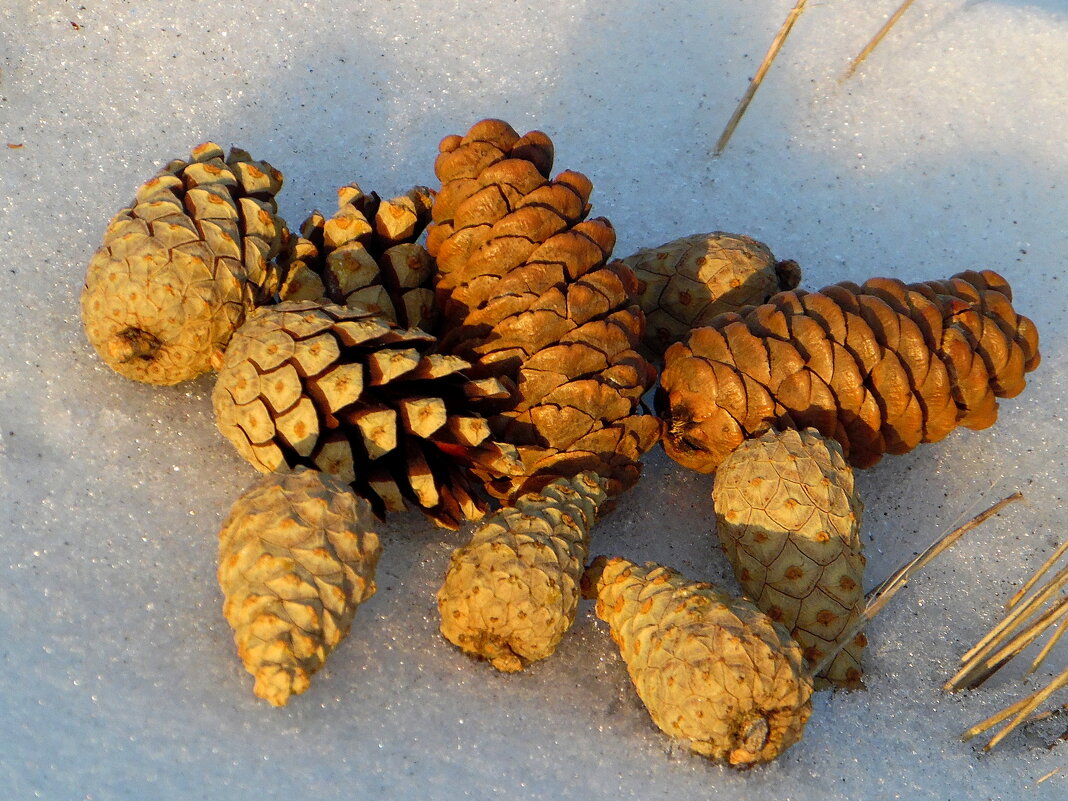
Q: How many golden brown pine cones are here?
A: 2